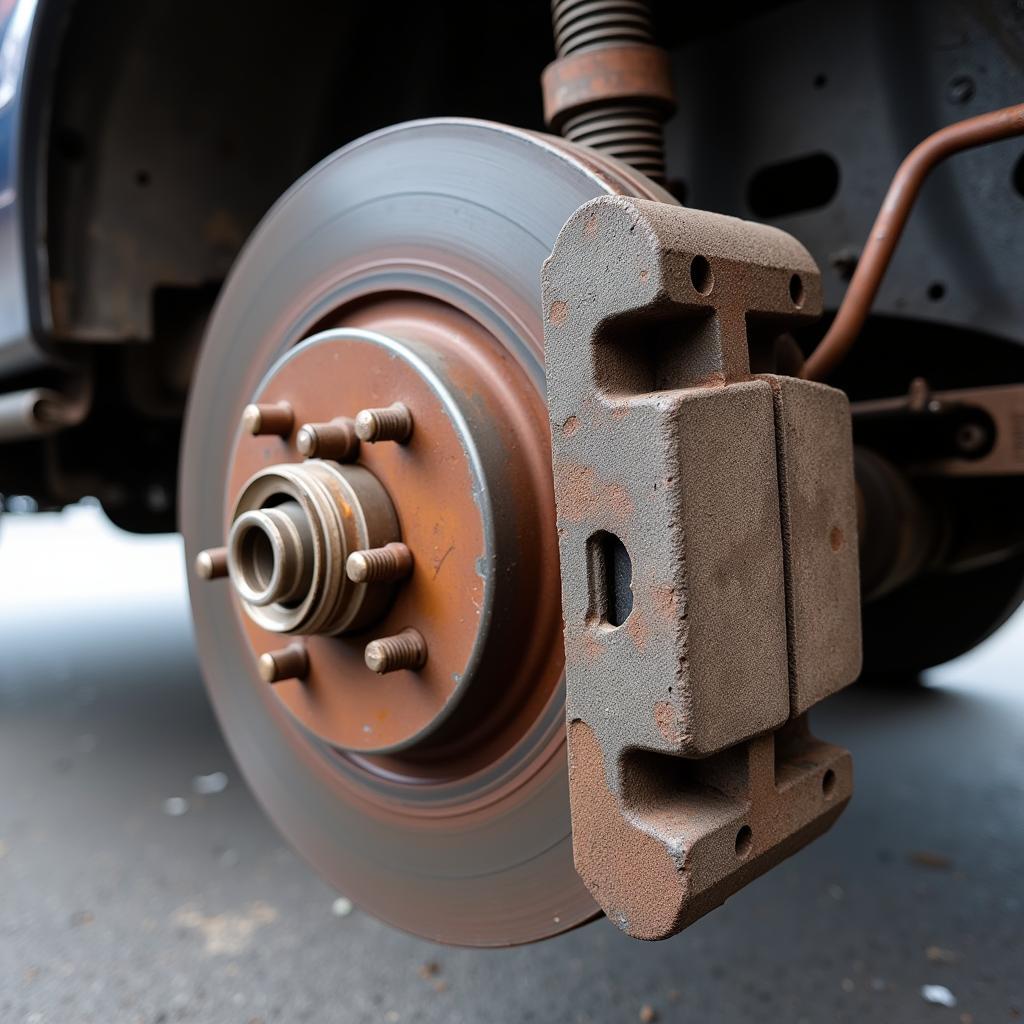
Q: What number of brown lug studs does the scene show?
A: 7